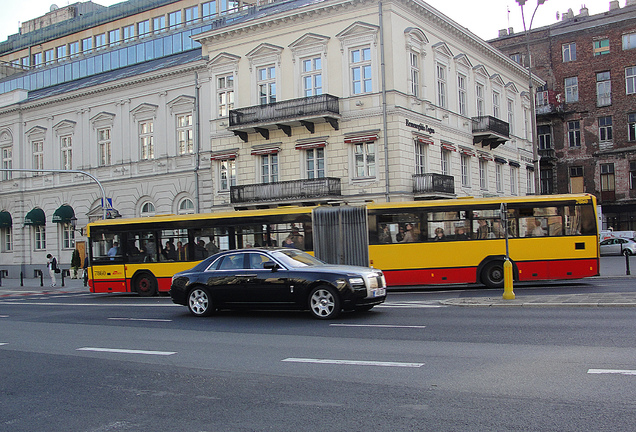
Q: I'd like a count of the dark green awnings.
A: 3